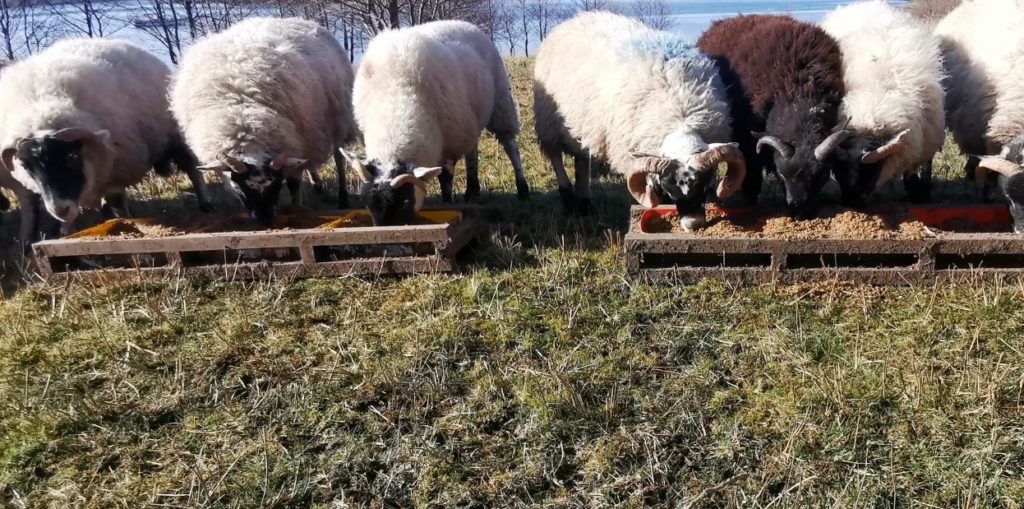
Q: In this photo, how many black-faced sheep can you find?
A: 7